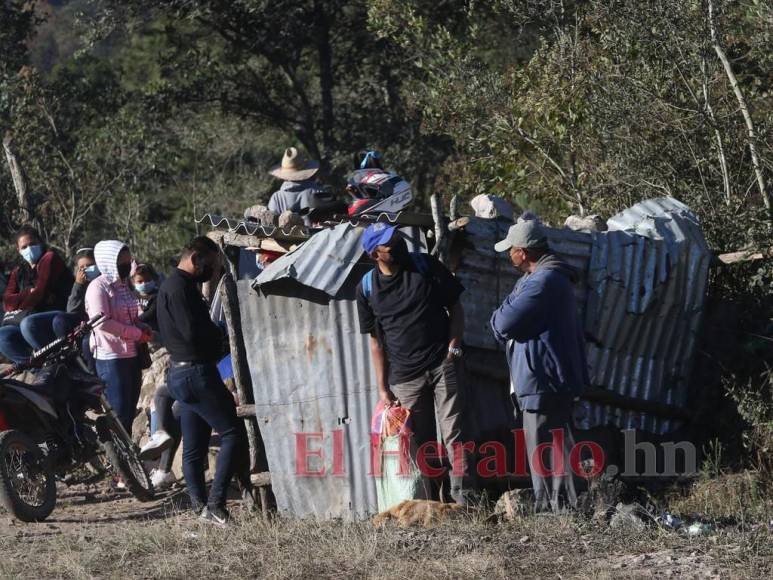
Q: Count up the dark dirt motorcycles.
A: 1